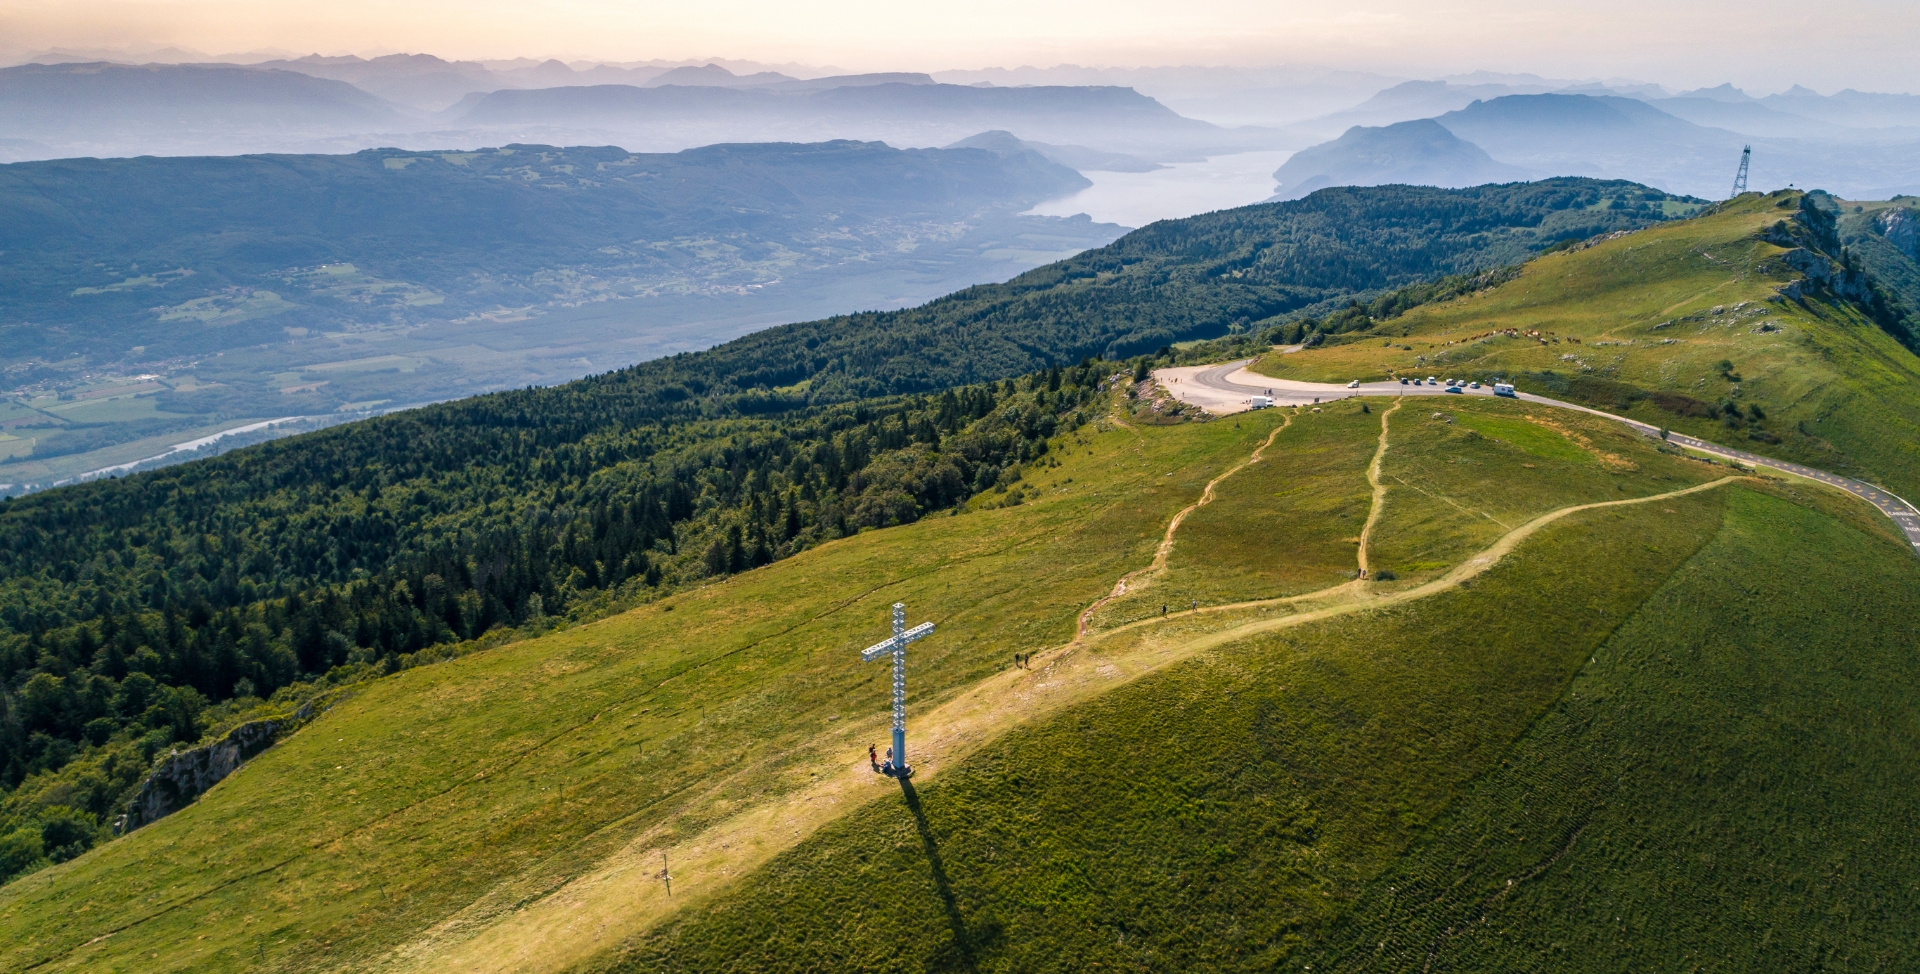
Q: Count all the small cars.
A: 8